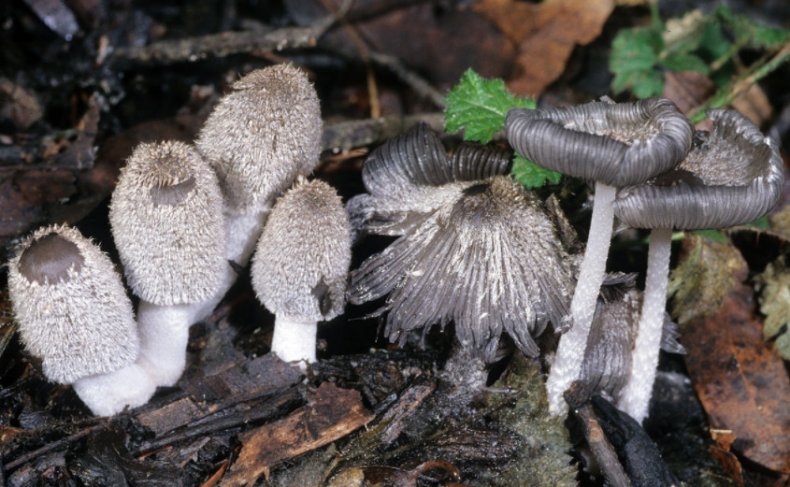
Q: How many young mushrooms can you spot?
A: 4